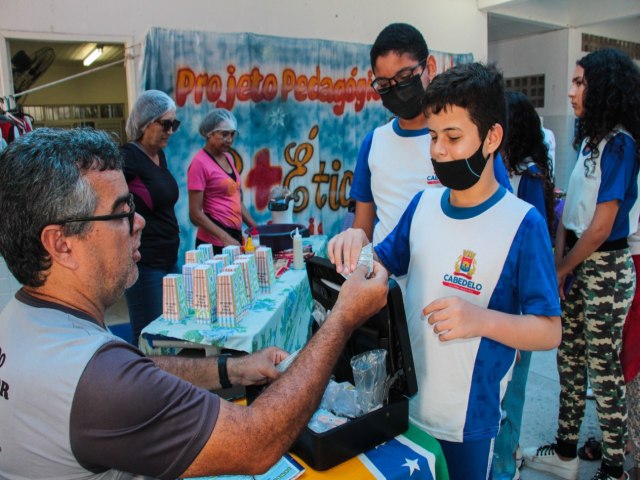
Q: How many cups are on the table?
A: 13